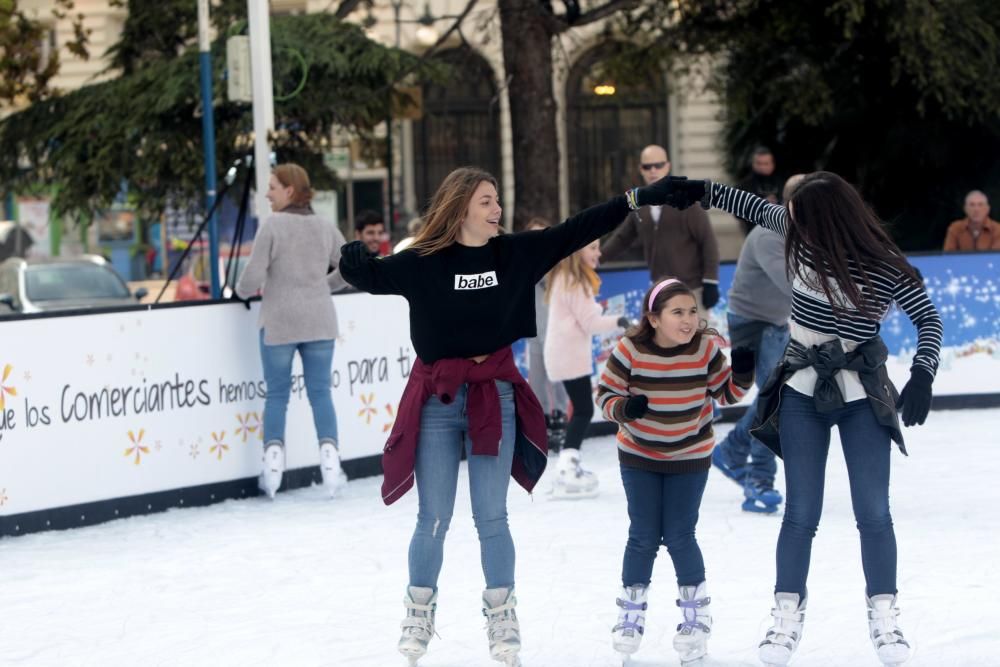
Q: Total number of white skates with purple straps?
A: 2